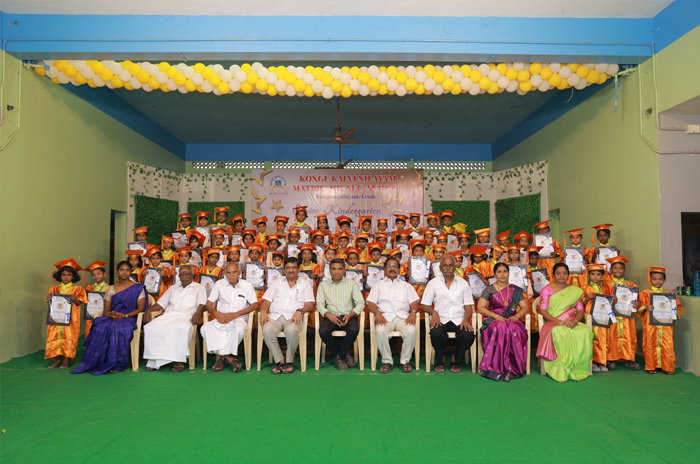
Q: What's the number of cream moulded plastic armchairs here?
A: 9